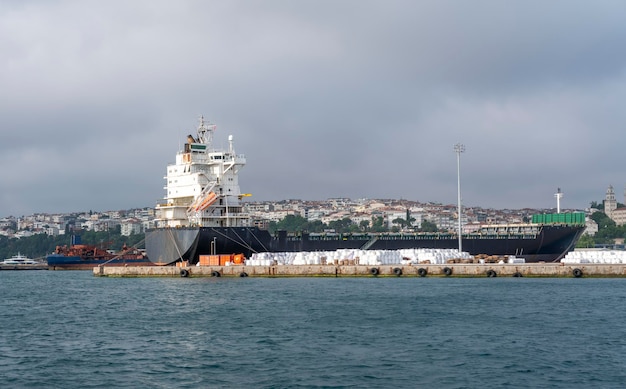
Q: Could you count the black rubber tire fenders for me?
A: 10